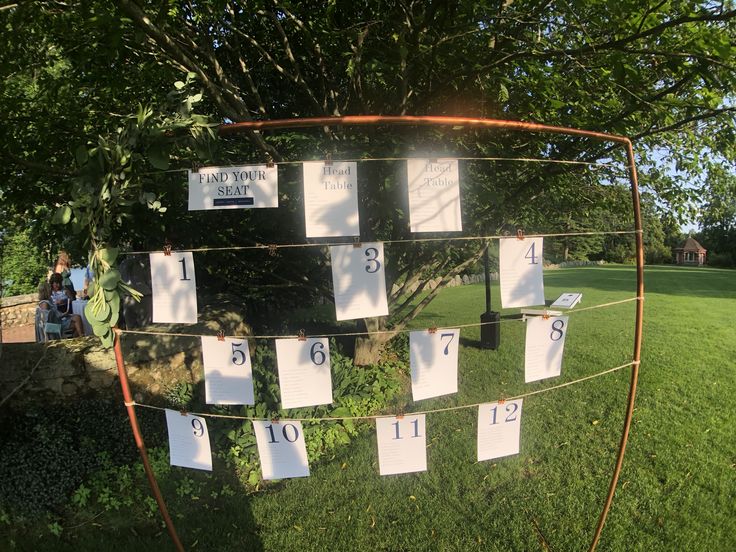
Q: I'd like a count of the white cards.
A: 14